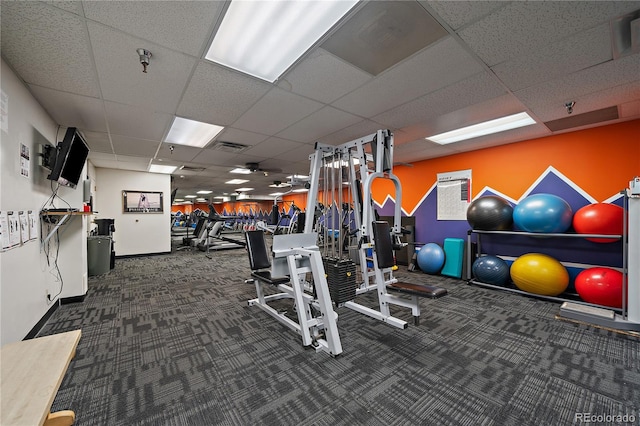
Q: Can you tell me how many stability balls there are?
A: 7